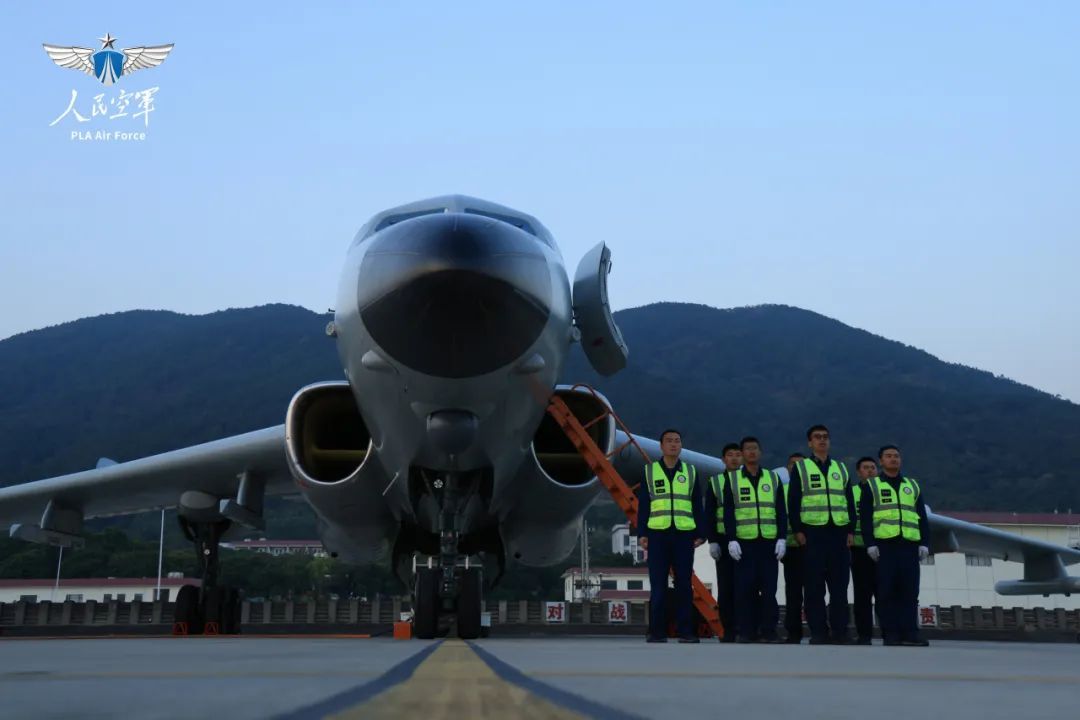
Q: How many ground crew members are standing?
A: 7